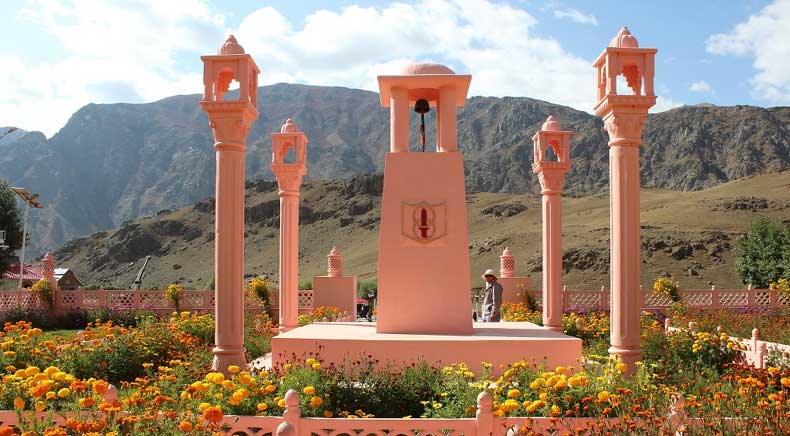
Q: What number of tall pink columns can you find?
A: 4